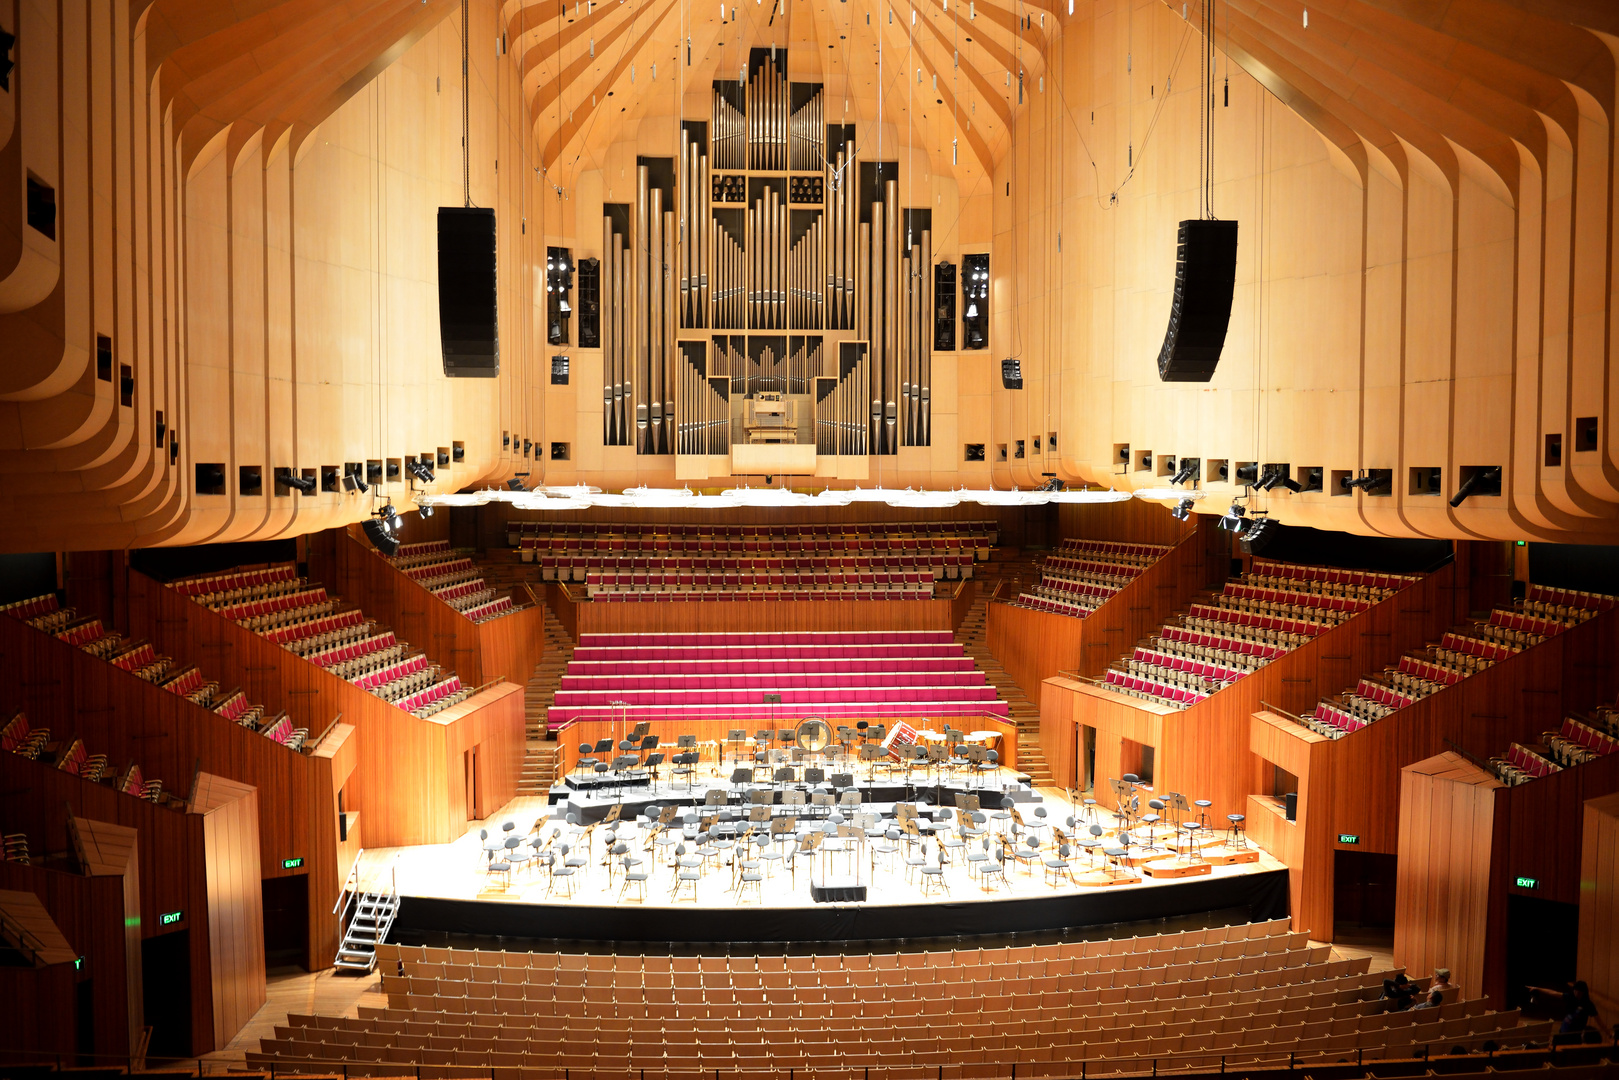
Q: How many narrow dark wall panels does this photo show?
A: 4